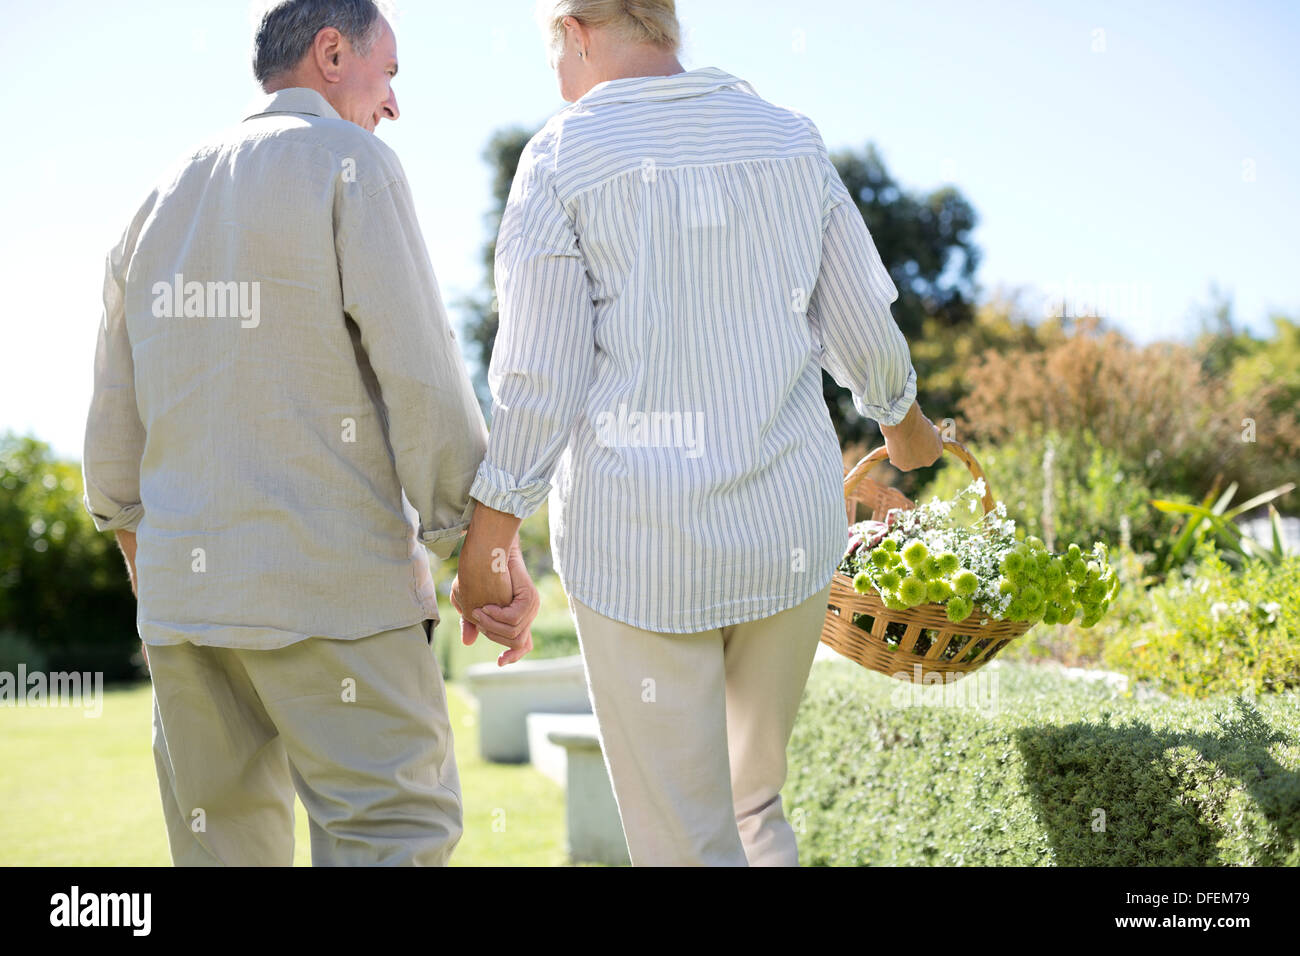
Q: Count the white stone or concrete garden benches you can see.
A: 2